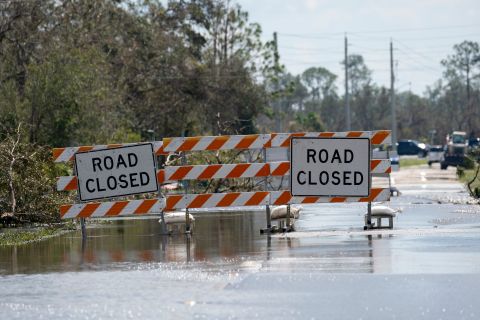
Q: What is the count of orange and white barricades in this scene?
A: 3